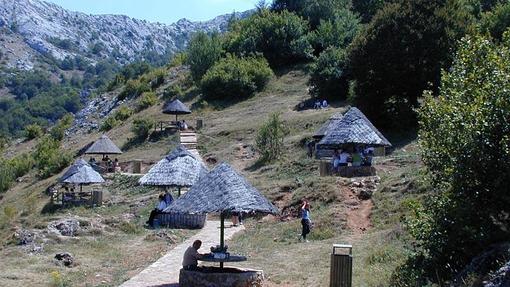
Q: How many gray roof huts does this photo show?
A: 7